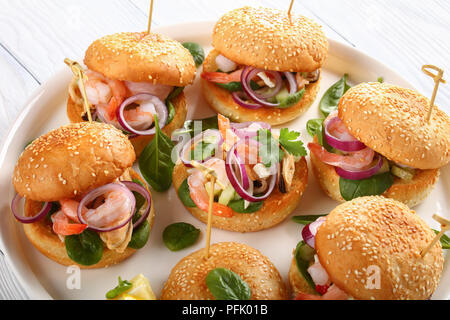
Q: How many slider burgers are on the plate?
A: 7